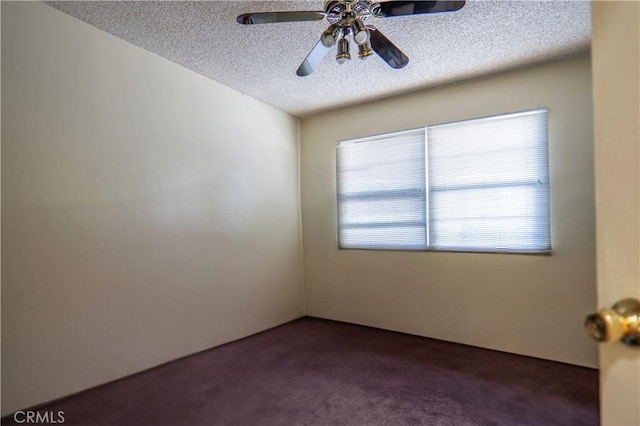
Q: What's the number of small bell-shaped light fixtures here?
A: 4